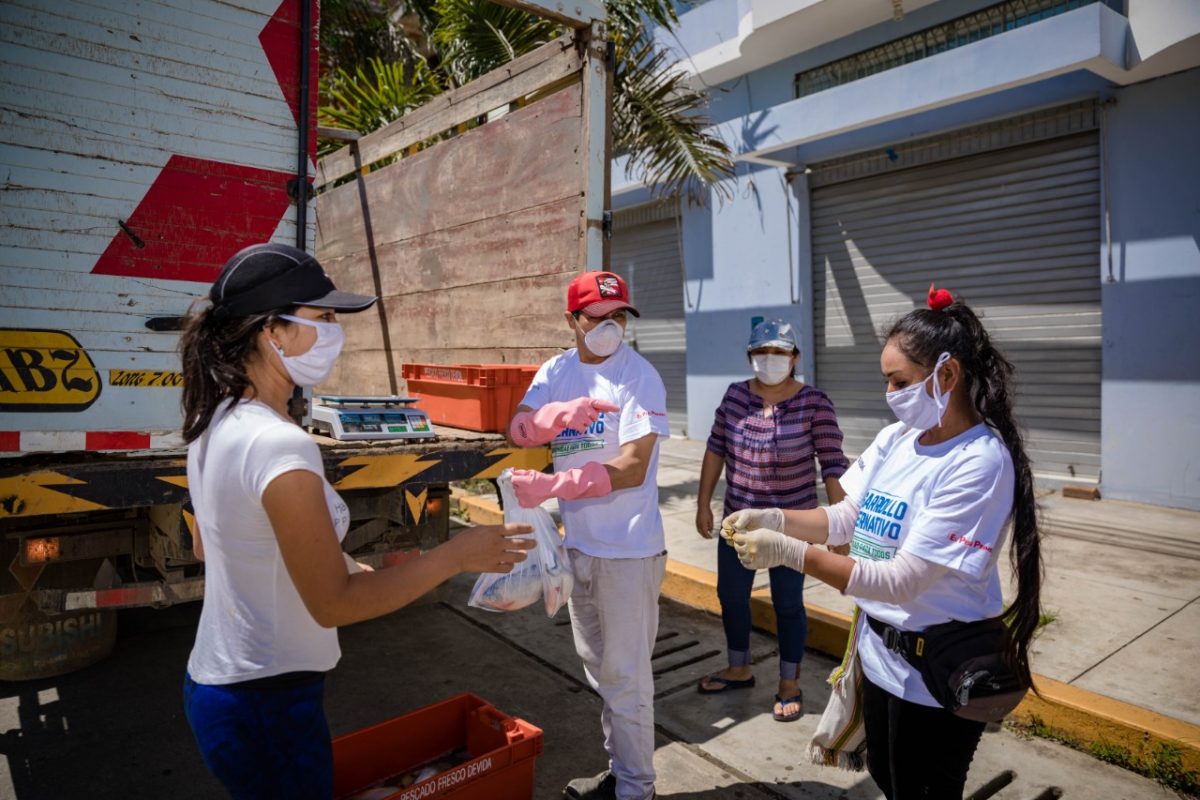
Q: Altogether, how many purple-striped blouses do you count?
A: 1